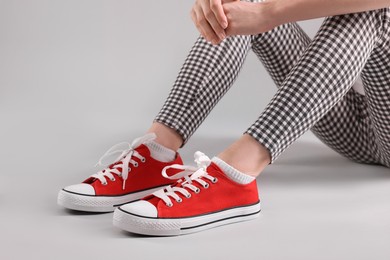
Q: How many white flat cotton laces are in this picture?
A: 2